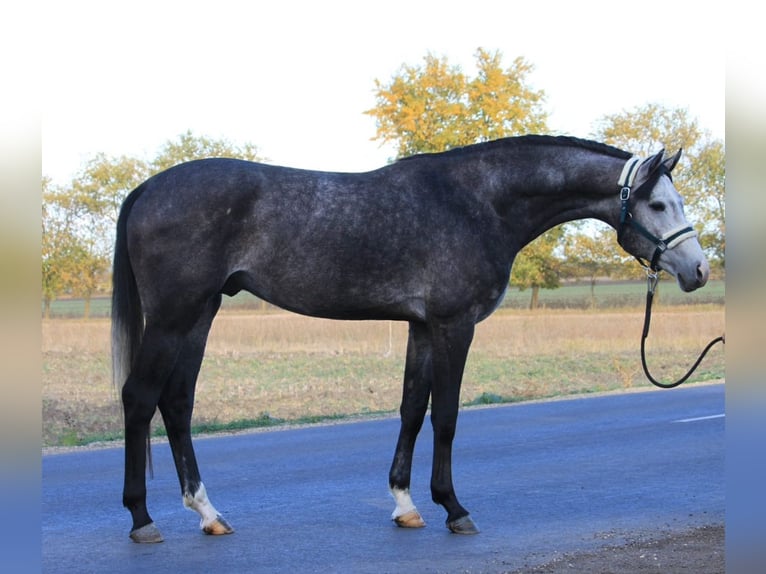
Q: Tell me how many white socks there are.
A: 2